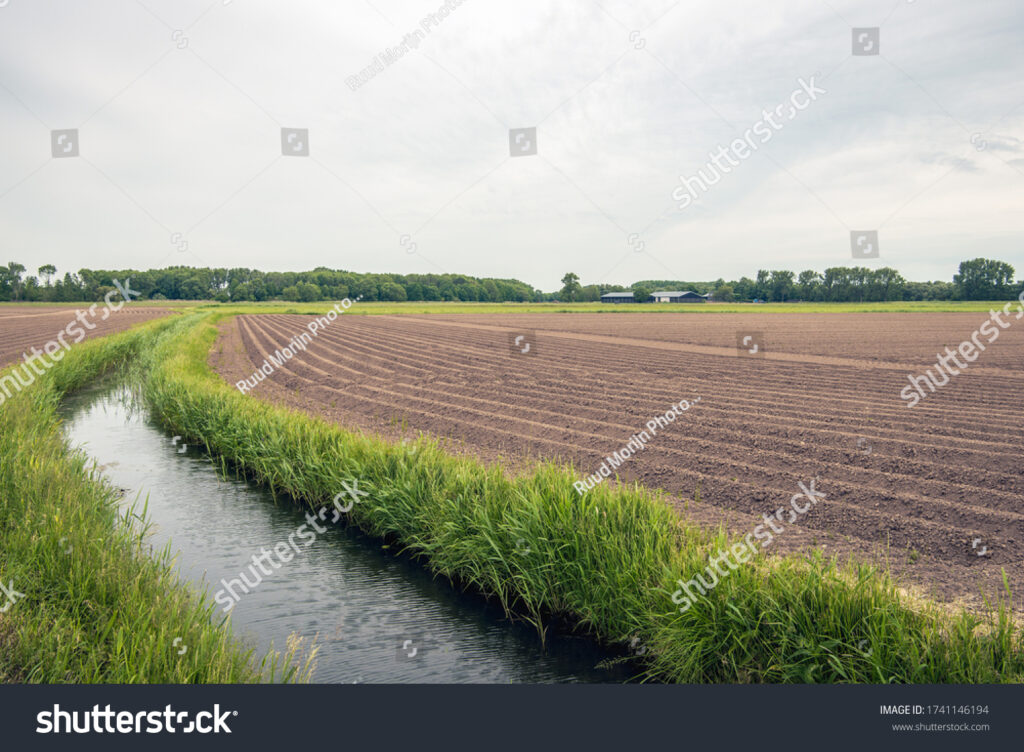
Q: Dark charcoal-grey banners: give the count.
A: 1